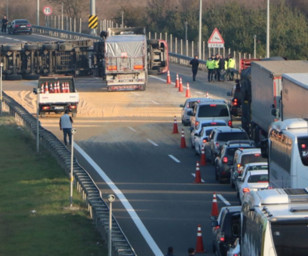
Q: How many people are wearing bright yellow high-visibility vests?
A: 4